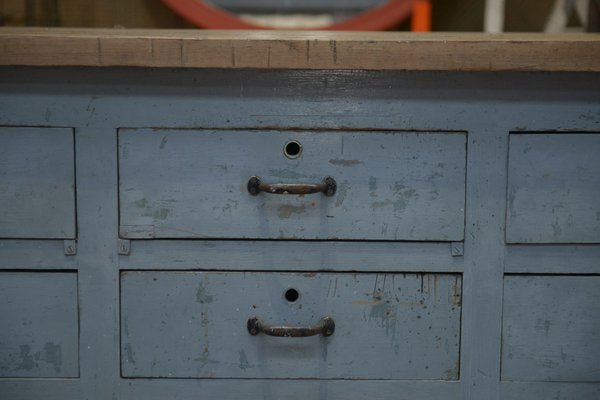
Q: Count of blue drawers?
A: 6